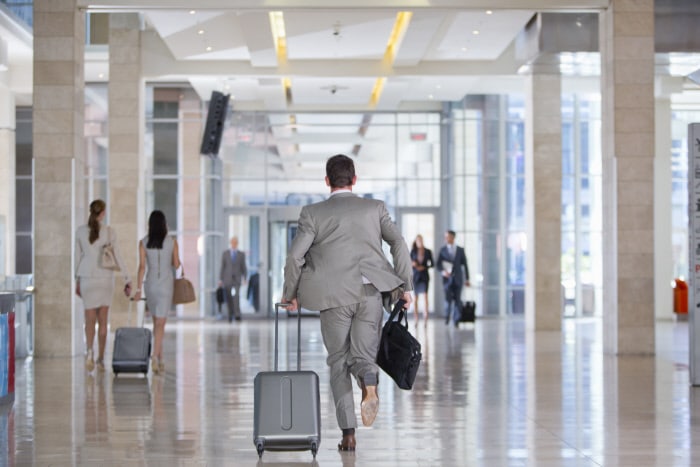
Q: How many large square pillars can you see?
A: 4